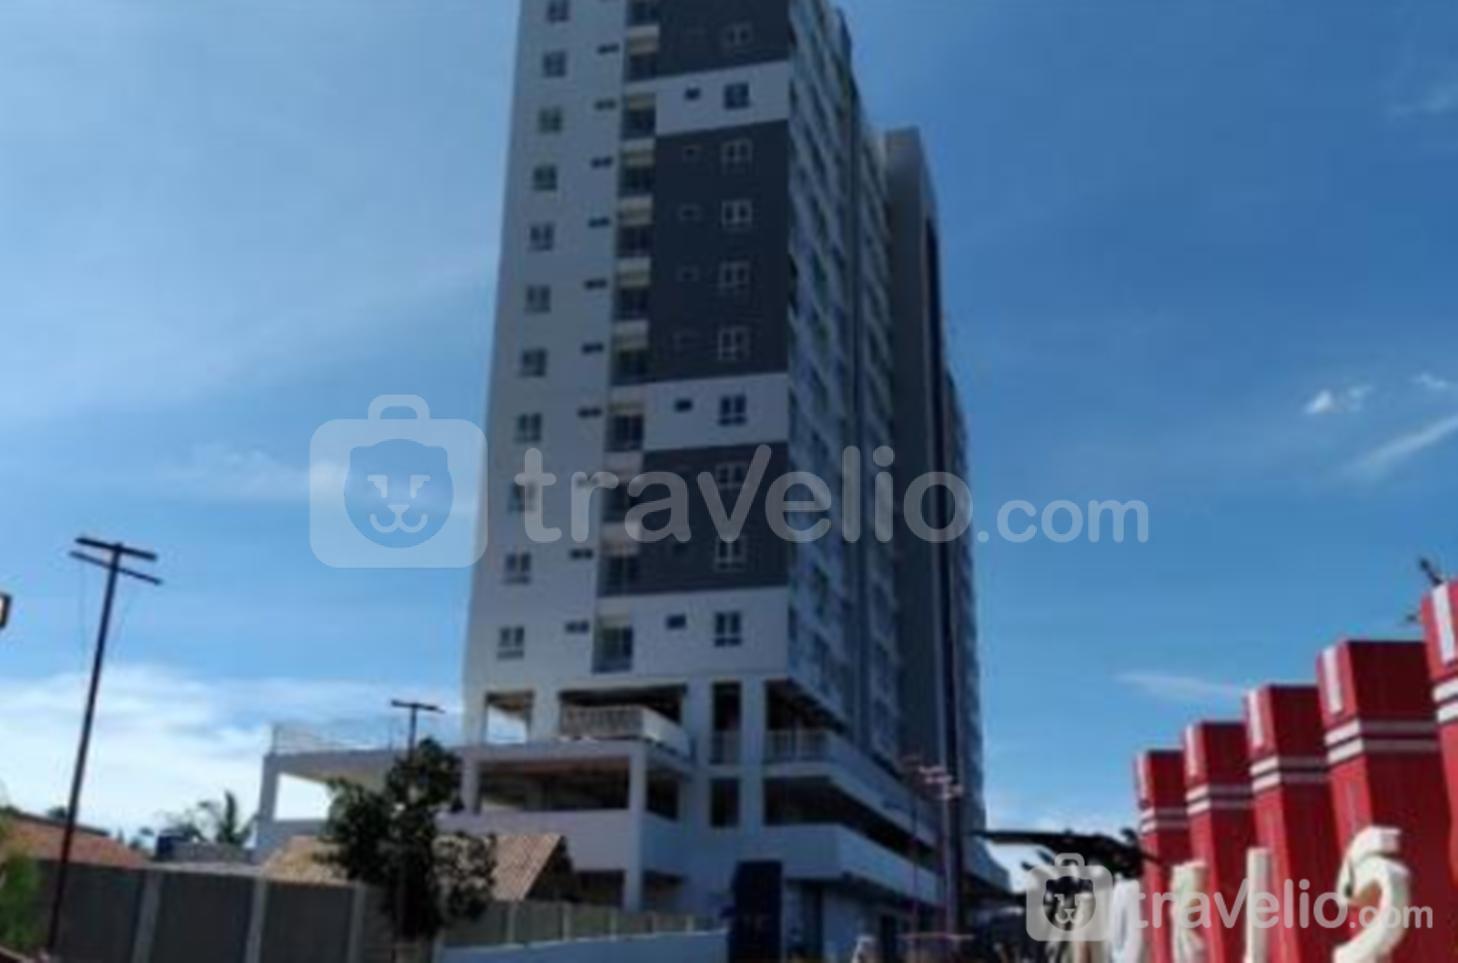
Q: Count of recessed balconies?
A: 11